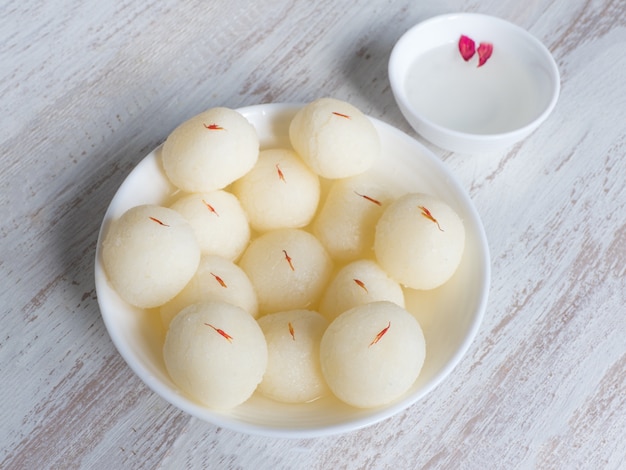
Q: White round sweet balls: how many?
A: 13